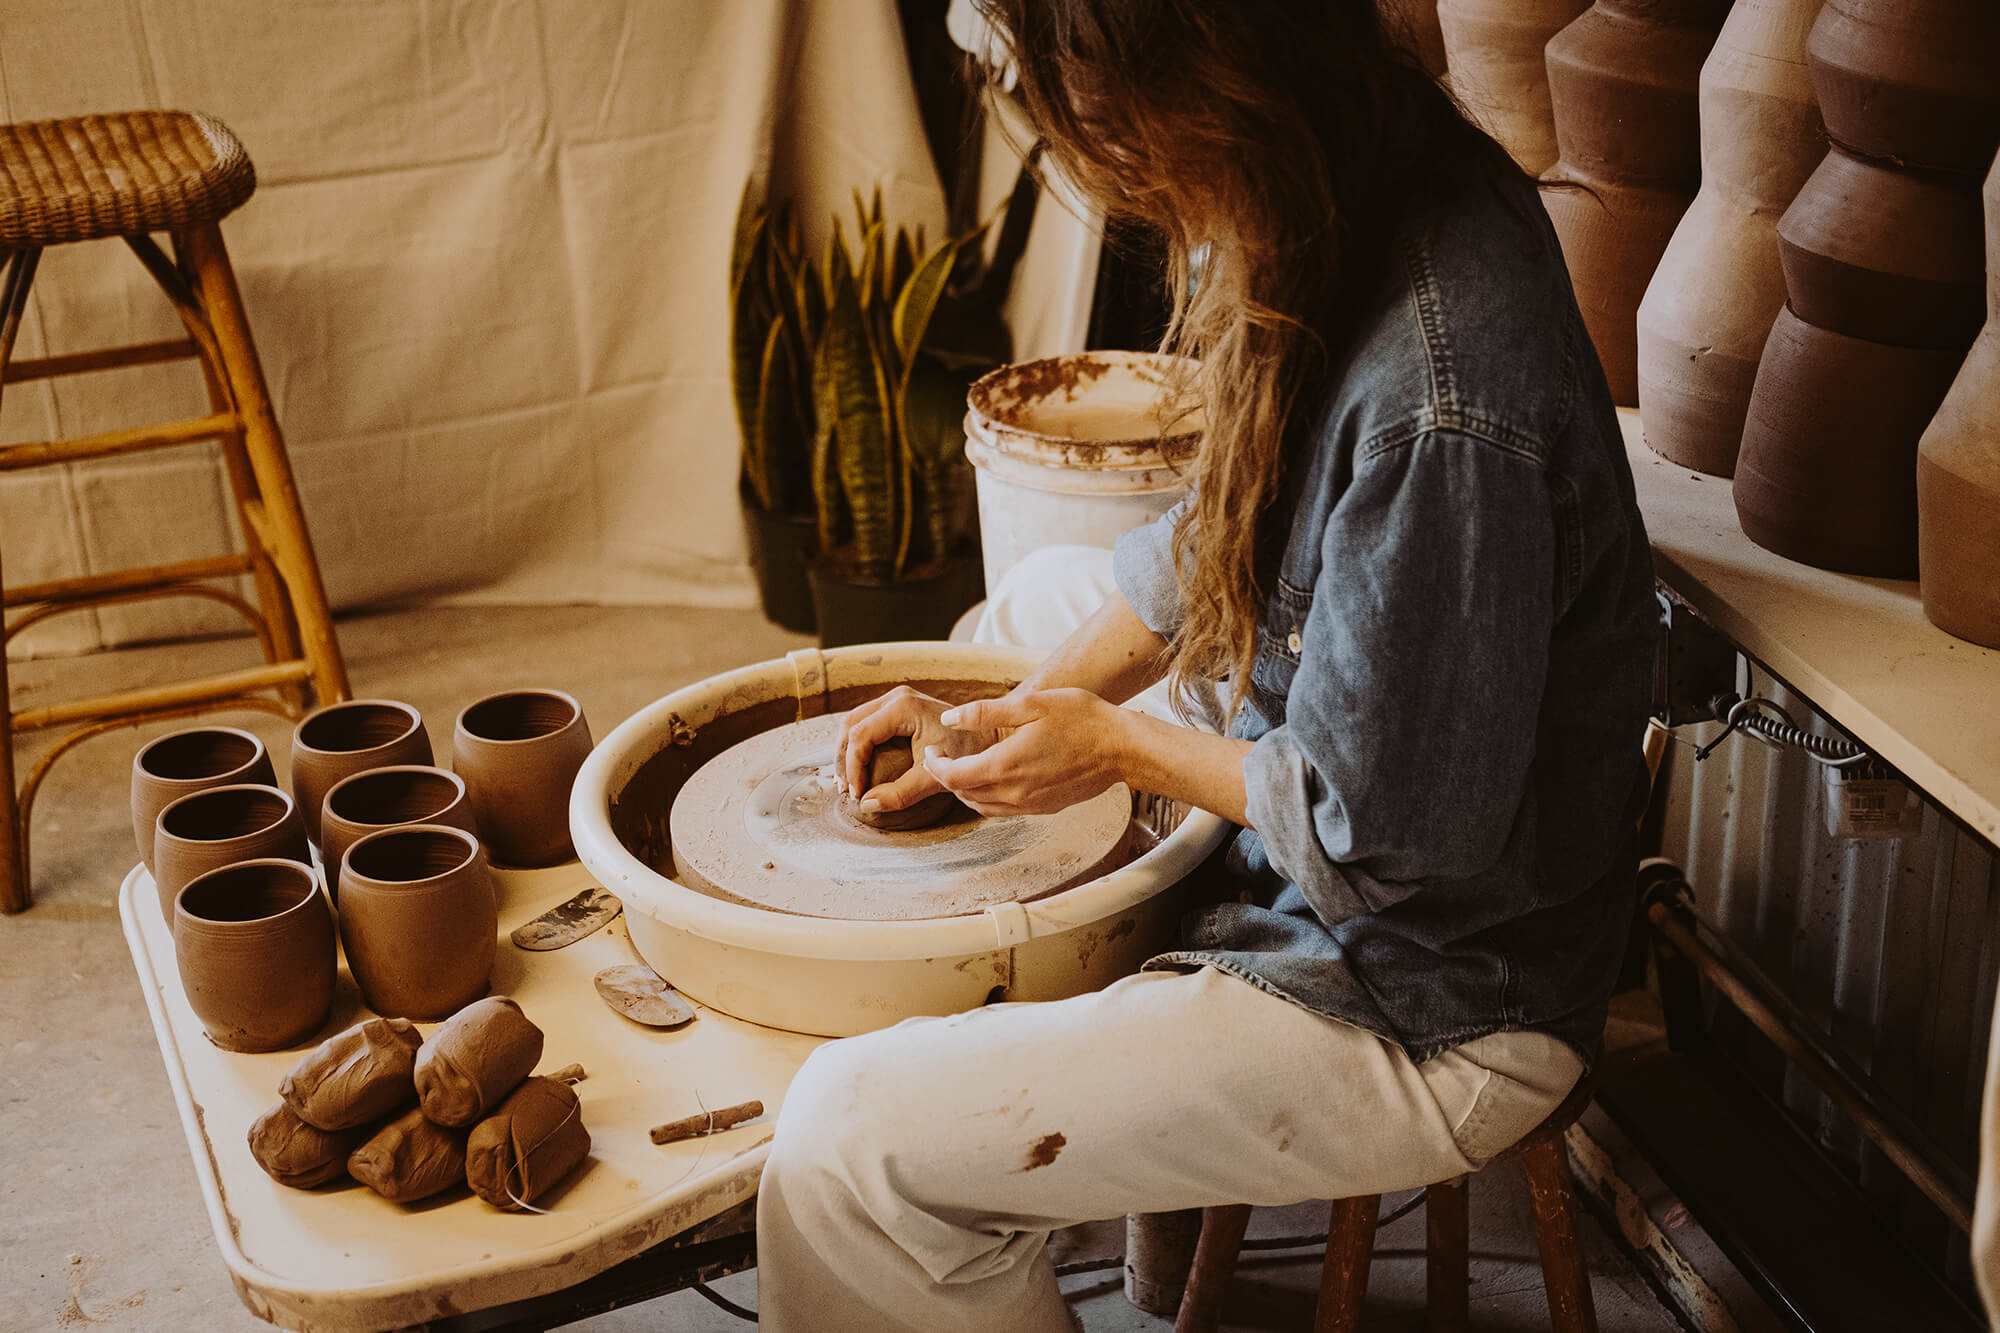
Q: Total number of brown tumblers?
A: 7